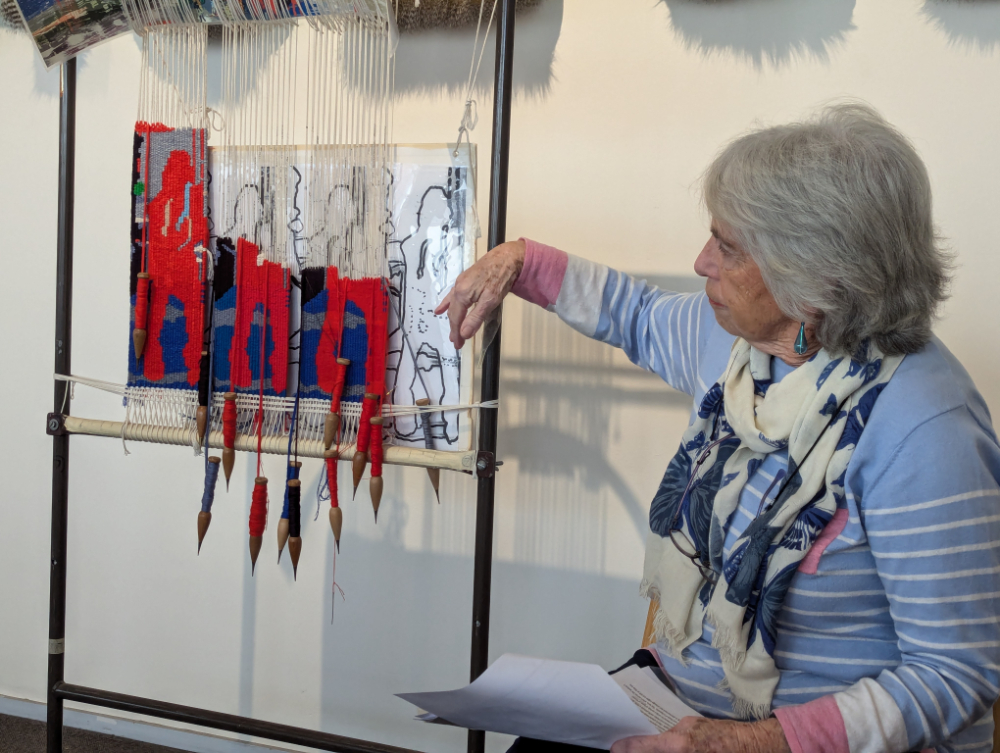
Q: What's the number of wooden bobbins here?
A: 12